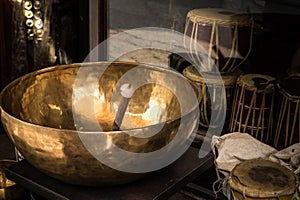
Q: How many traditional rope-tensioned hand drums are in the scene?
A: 5